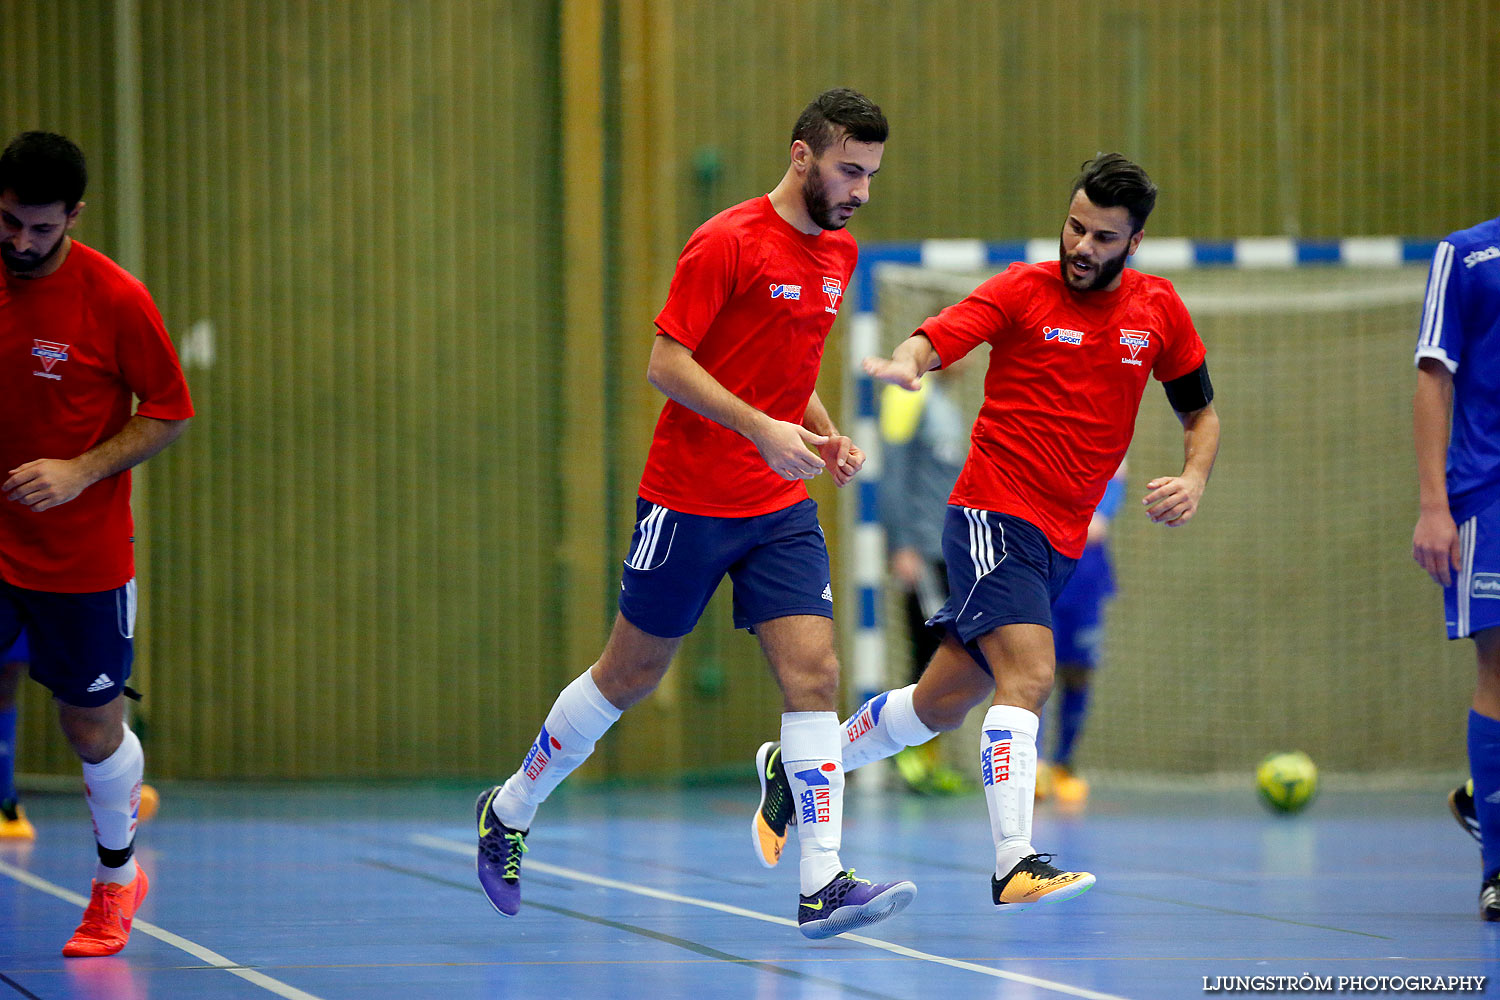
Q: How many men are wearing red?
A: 3